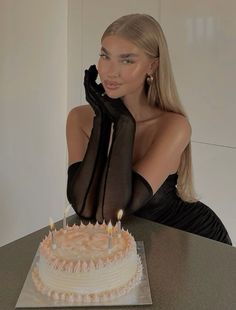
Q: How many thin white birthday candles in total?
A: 4